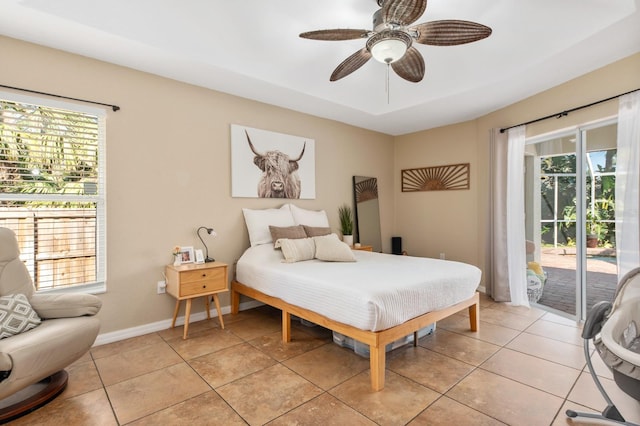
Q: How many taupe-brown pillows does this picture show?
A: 2